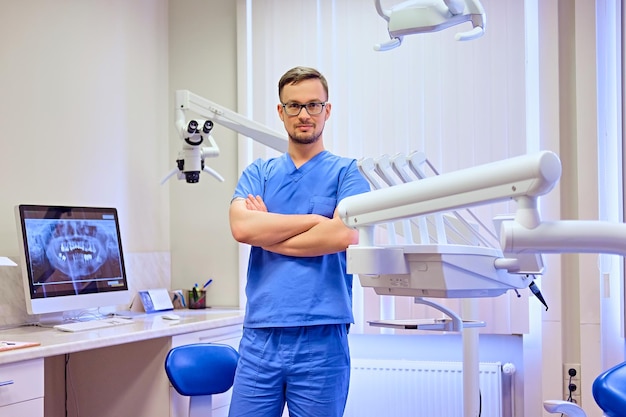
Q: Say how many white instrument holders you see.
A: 4